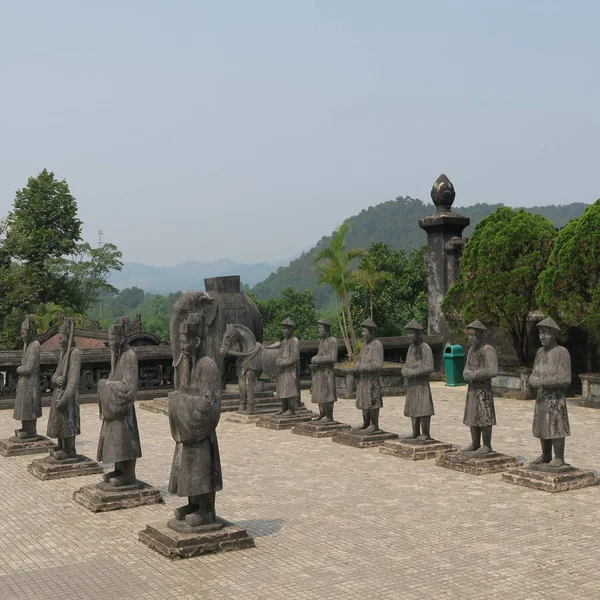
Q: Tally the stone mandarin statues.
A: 10